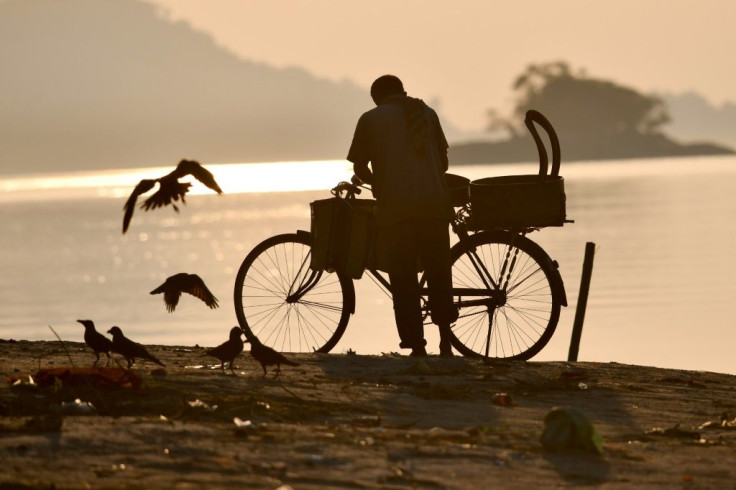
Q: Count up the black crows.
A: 6